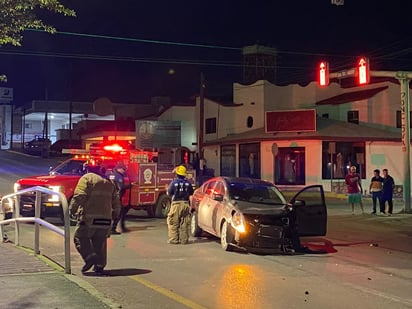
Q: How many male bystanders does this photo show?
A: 3